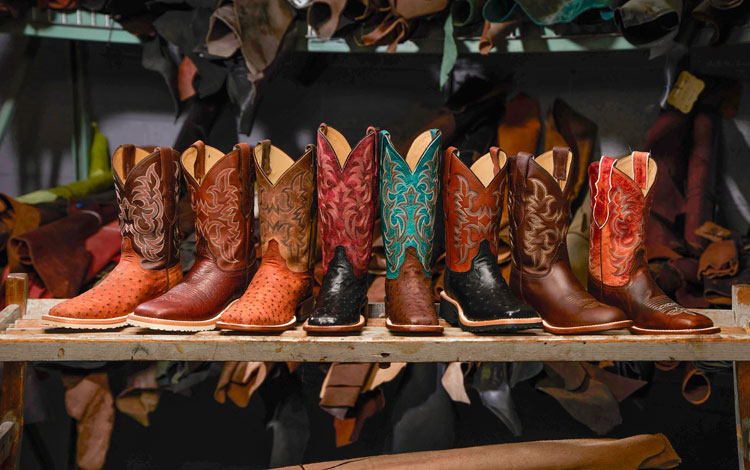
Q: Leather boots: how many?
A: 8